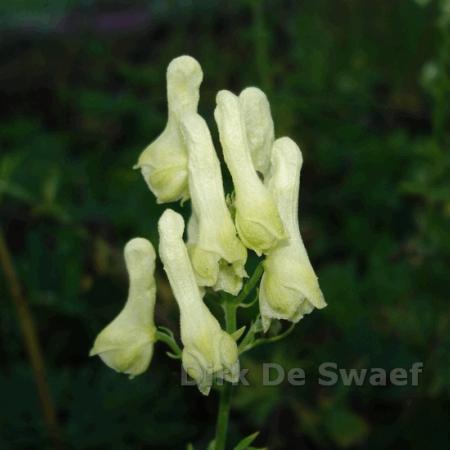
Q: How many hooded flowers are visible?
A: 7